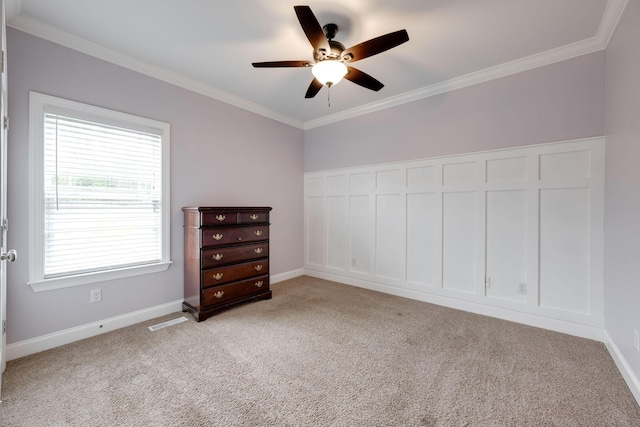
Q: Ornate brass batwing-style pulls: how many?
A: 10